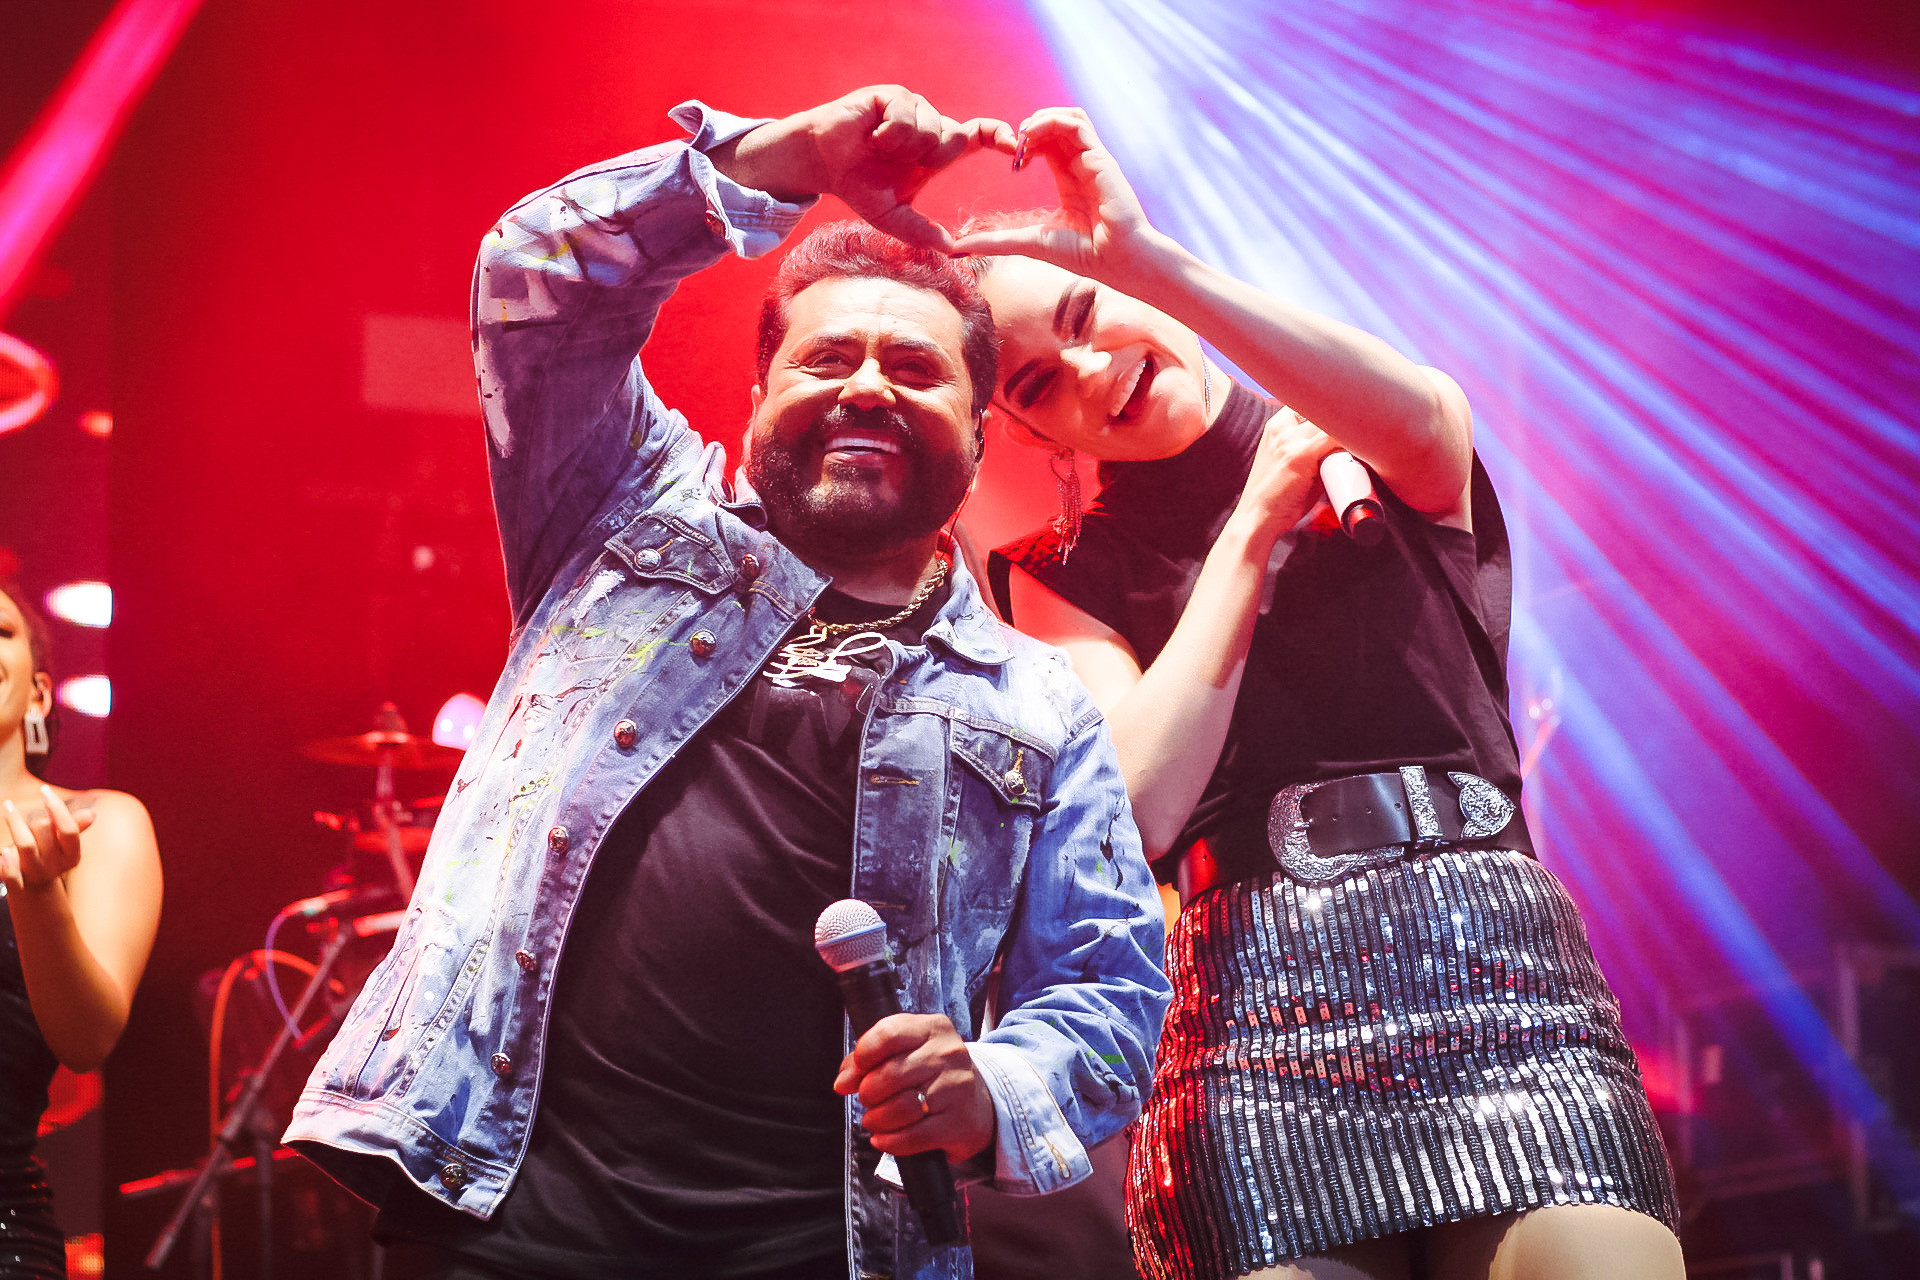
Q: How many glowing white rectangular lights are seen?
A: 2